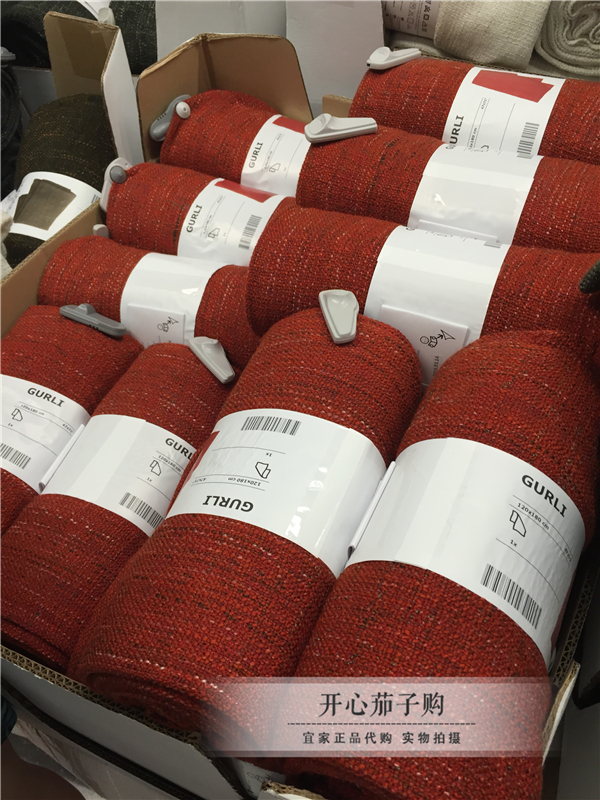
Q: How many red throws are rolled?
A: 10